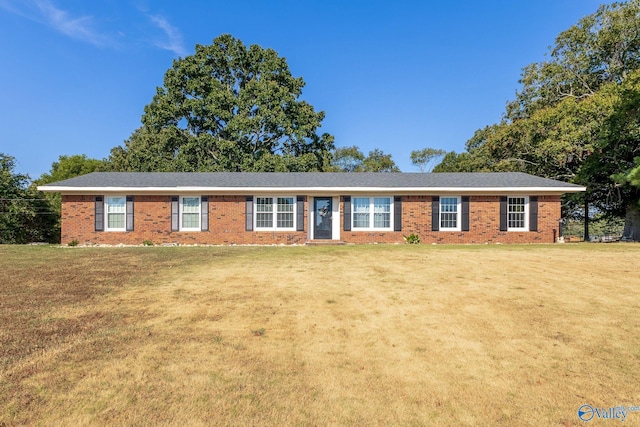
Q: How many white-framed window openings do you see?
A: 6